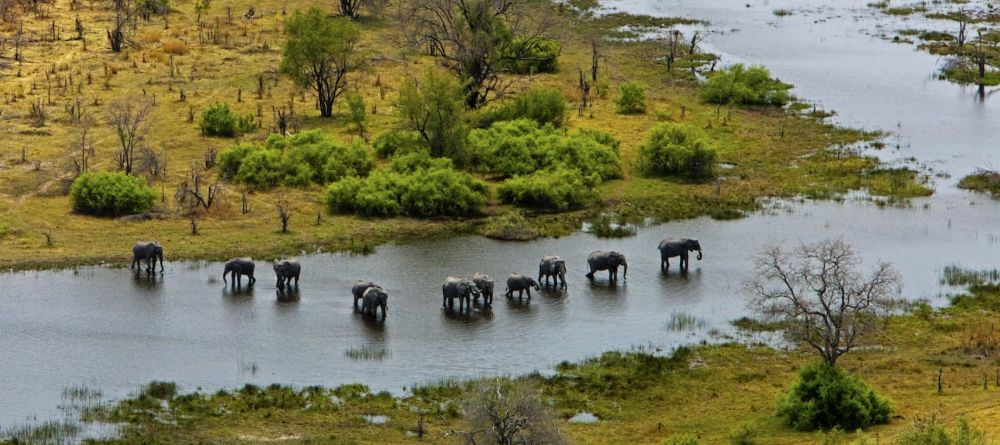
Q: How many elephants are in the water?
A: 11